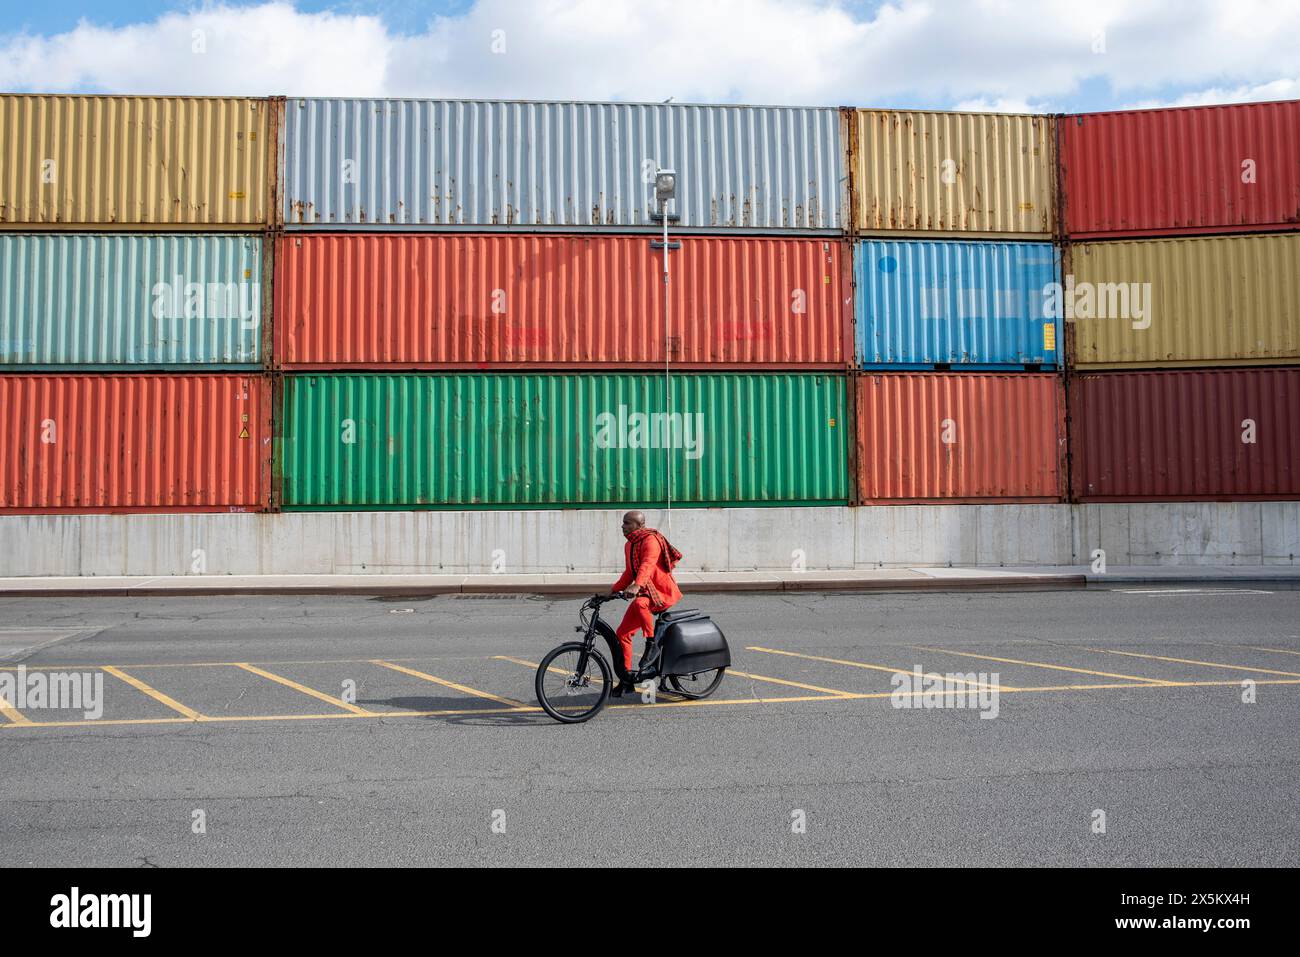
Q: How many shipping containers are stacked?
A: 12